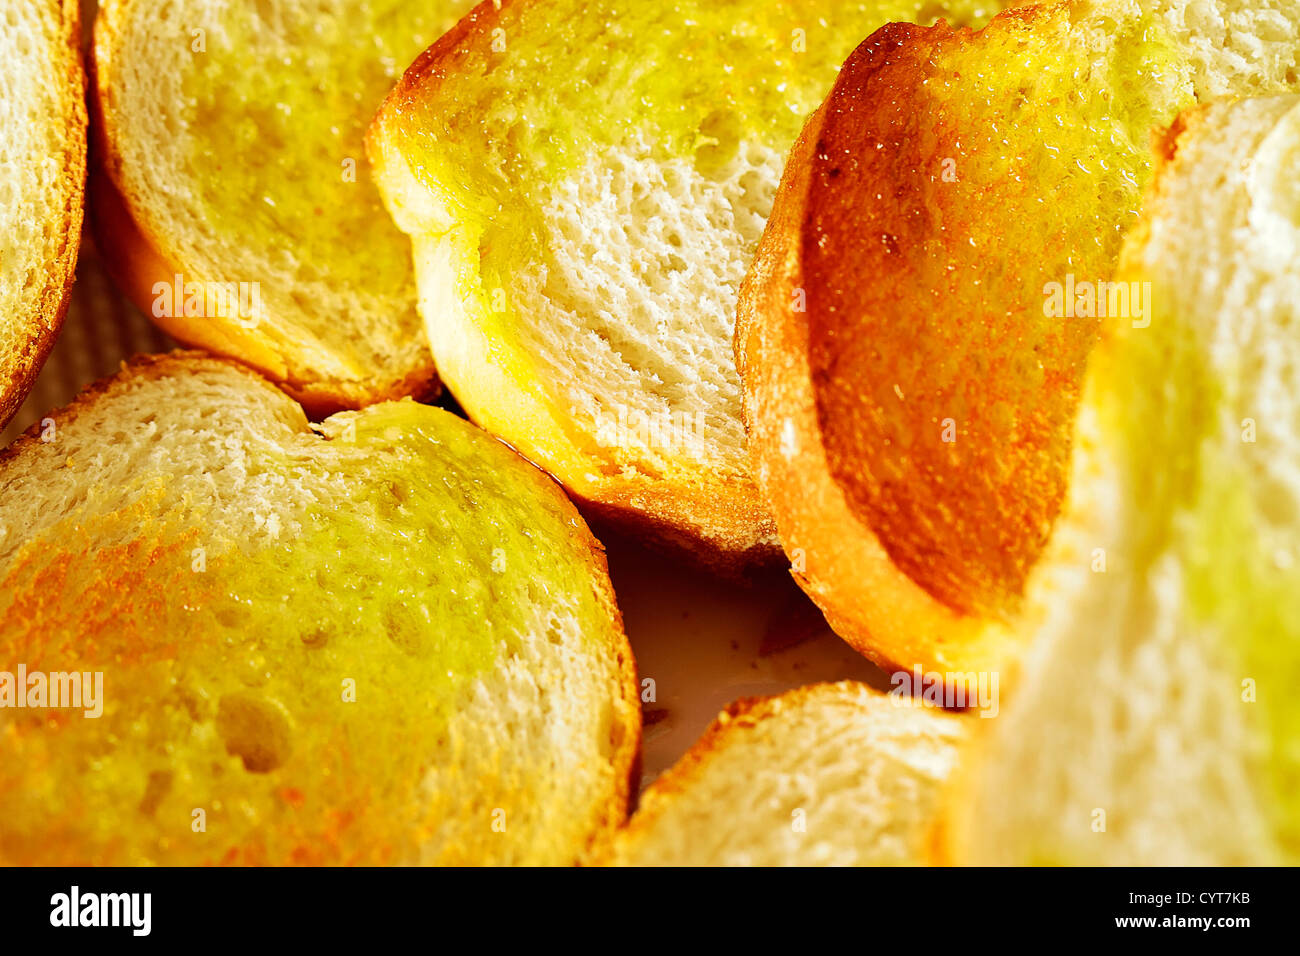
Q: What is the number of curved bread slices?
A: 7